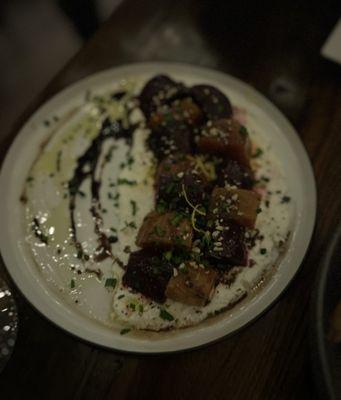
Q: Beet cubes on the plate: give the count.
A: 12